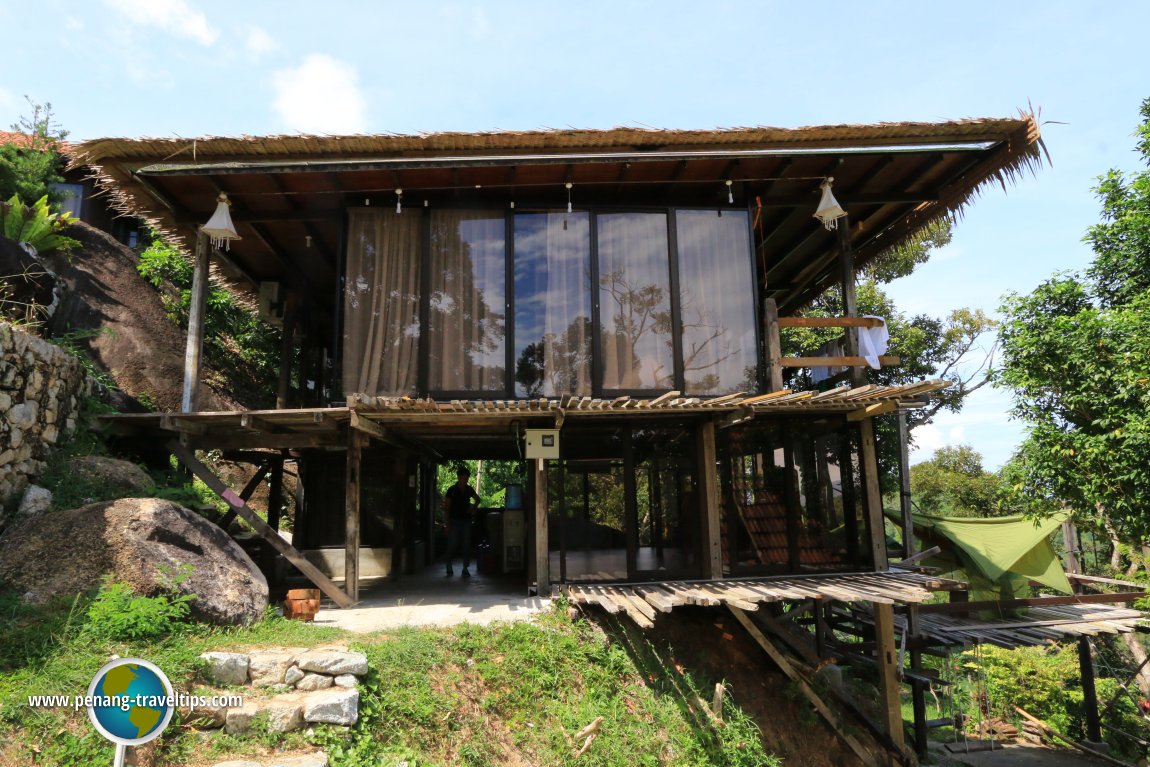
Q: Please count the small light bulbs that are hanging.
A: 3